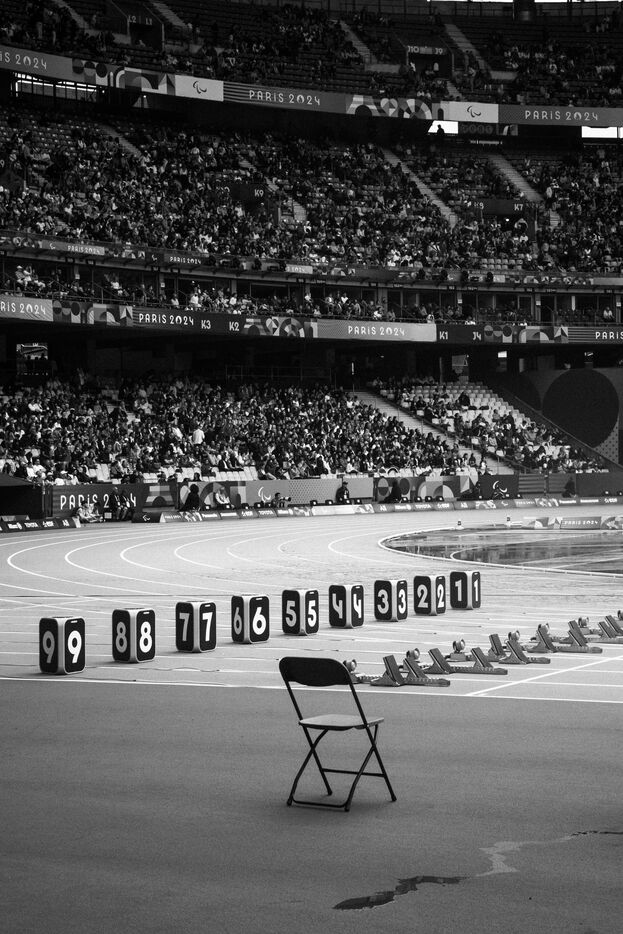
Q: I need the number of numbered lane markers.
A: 9